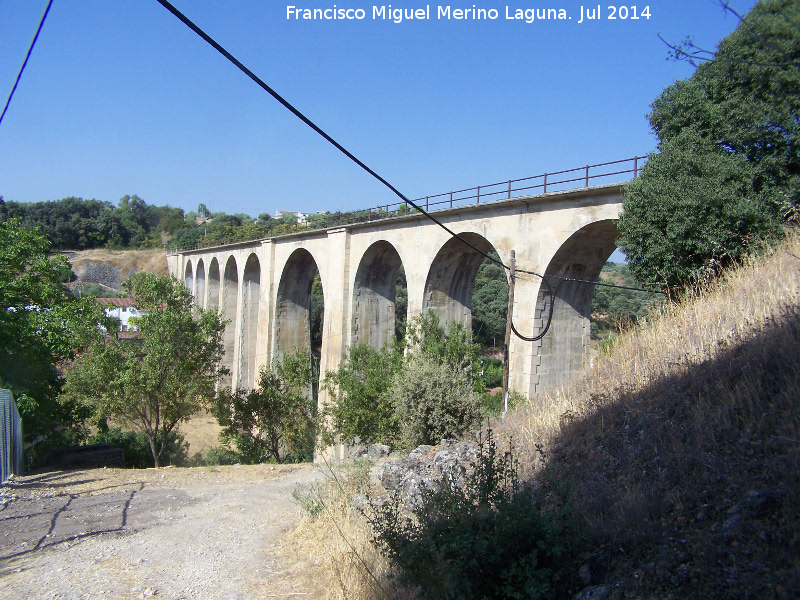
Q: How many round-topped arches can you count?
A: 9